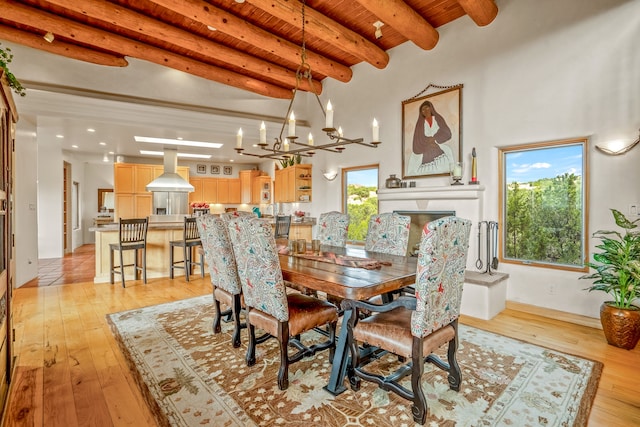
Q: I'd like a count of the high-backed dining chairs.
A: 6